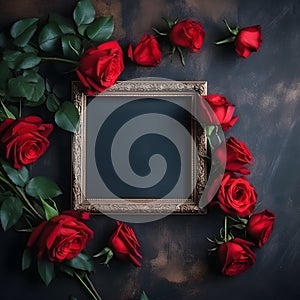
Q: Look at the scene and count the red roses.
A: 12